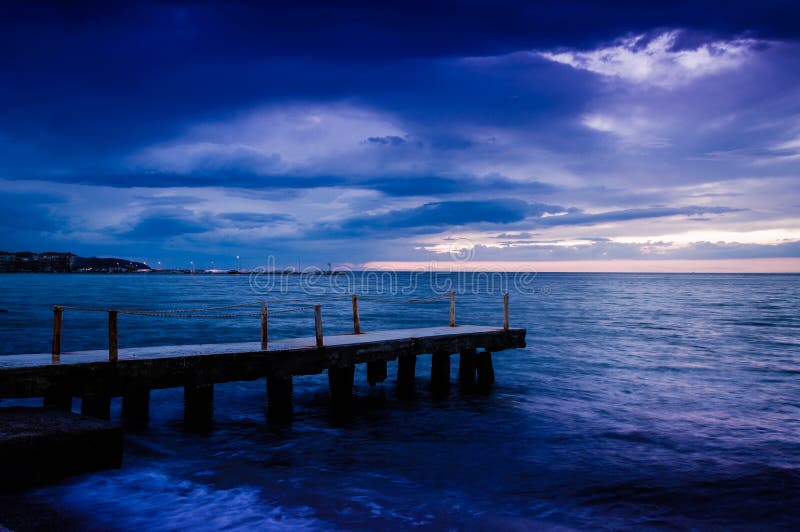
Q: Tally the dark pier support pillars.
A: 11